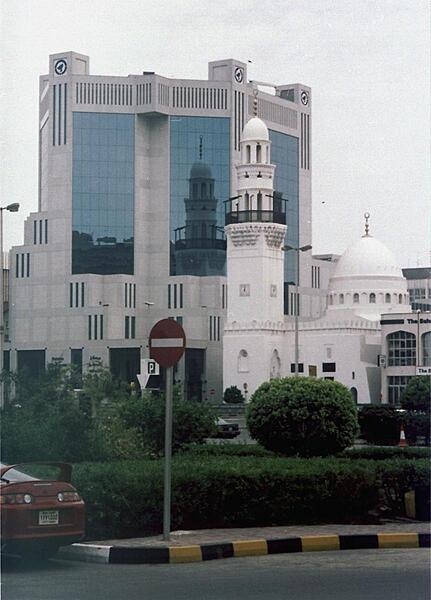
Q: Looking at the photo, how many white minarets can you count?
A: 1